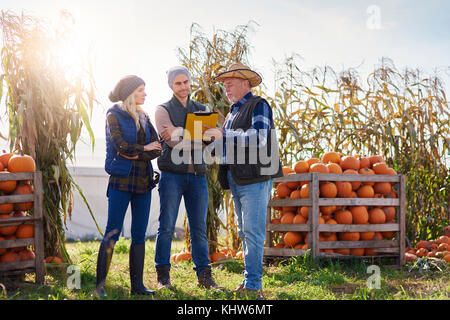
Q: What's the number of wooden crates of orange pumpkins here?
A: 2